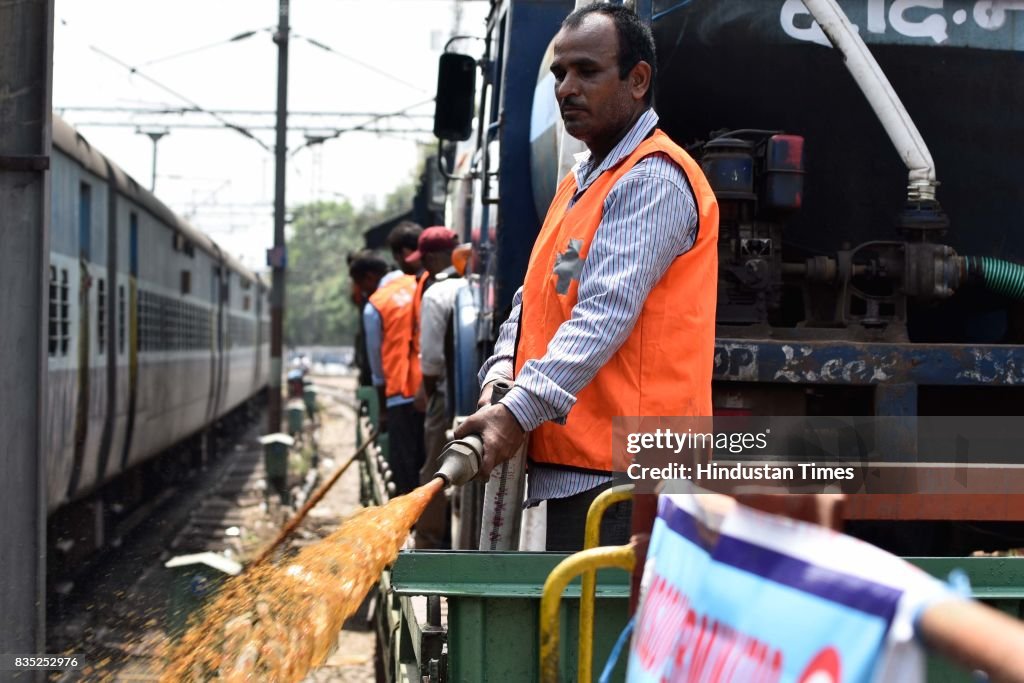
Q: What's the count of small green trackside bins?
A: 4